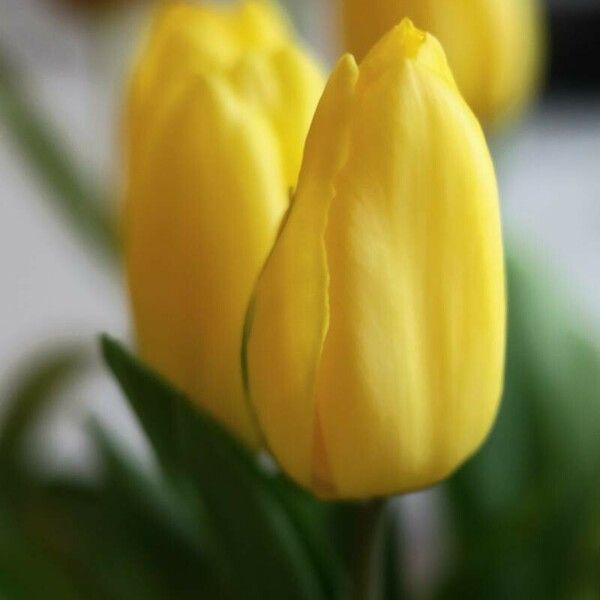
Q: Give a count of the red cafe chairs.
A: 0